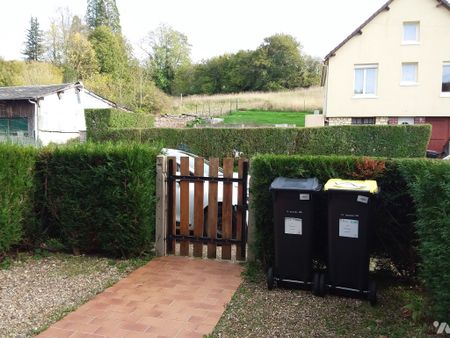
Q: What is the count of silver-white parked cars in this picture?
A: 1